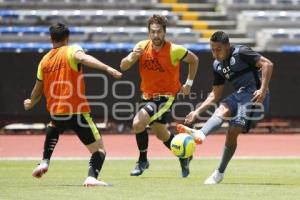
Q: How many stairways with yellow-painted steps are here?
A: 1